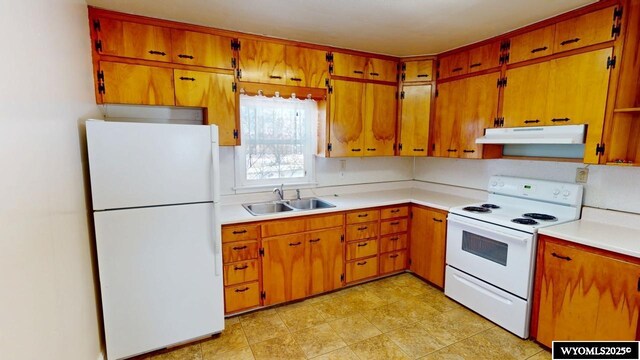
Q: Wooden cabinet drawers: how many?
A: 12